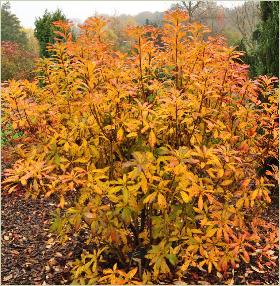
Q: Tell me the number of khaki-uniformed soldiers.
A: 0